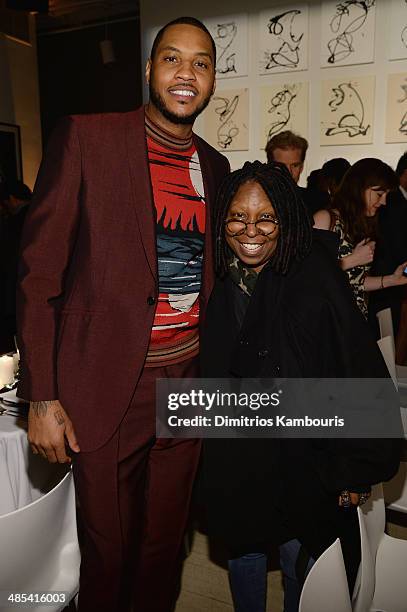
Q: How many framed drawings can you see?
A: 8